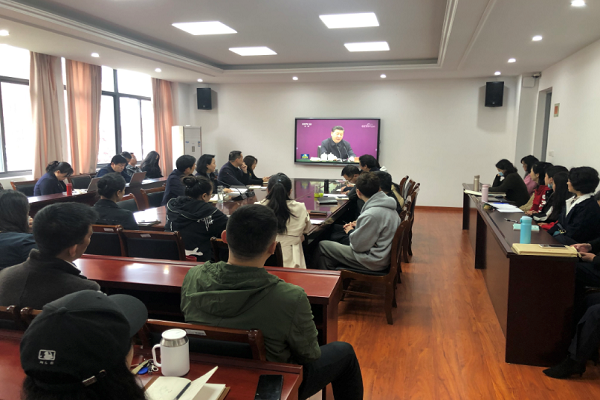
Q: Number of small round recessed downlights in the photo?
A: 10